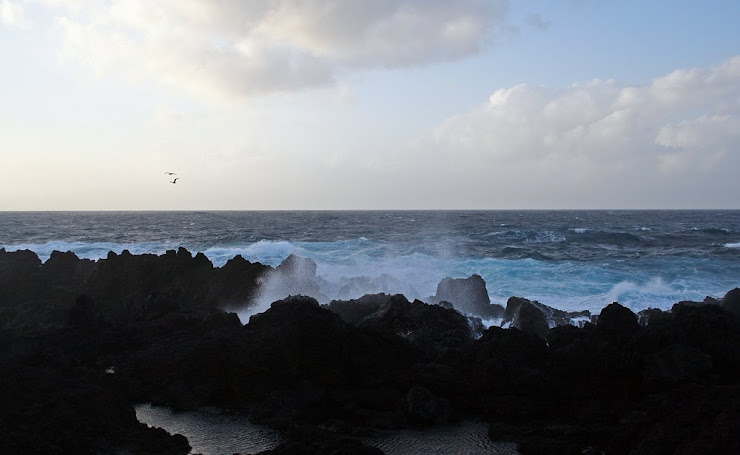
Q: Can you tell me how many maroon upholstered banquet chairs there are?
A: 0